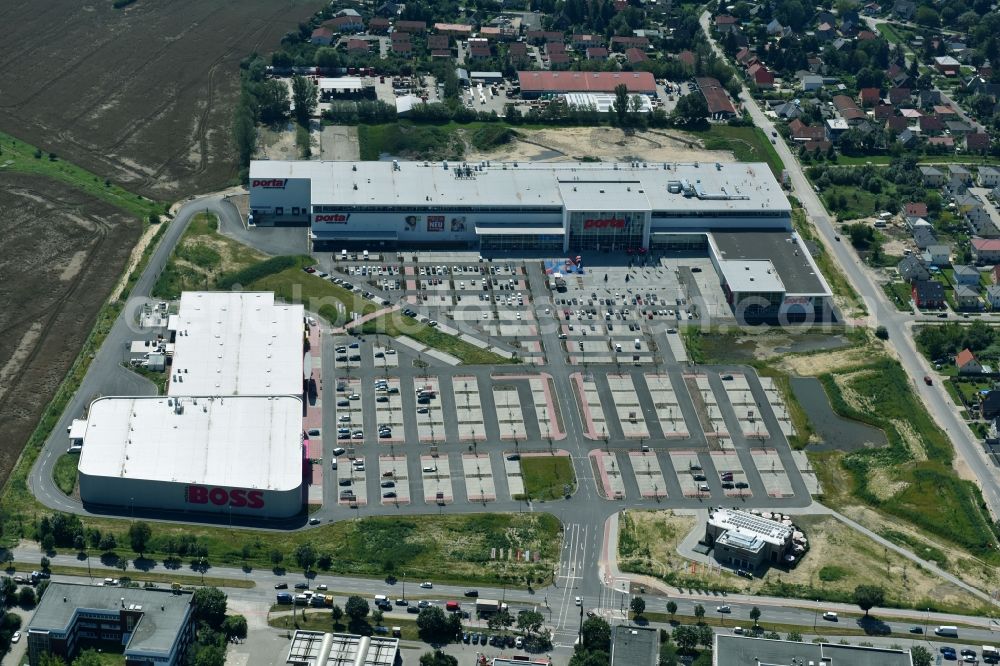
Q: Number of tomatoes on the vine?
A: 0